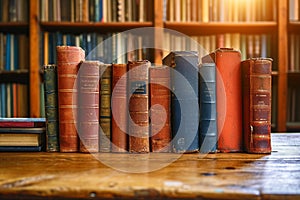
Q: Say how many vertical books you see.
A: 11